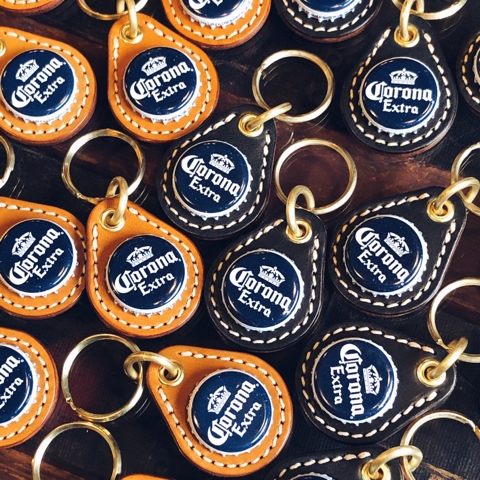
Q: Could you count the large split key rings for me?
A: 11